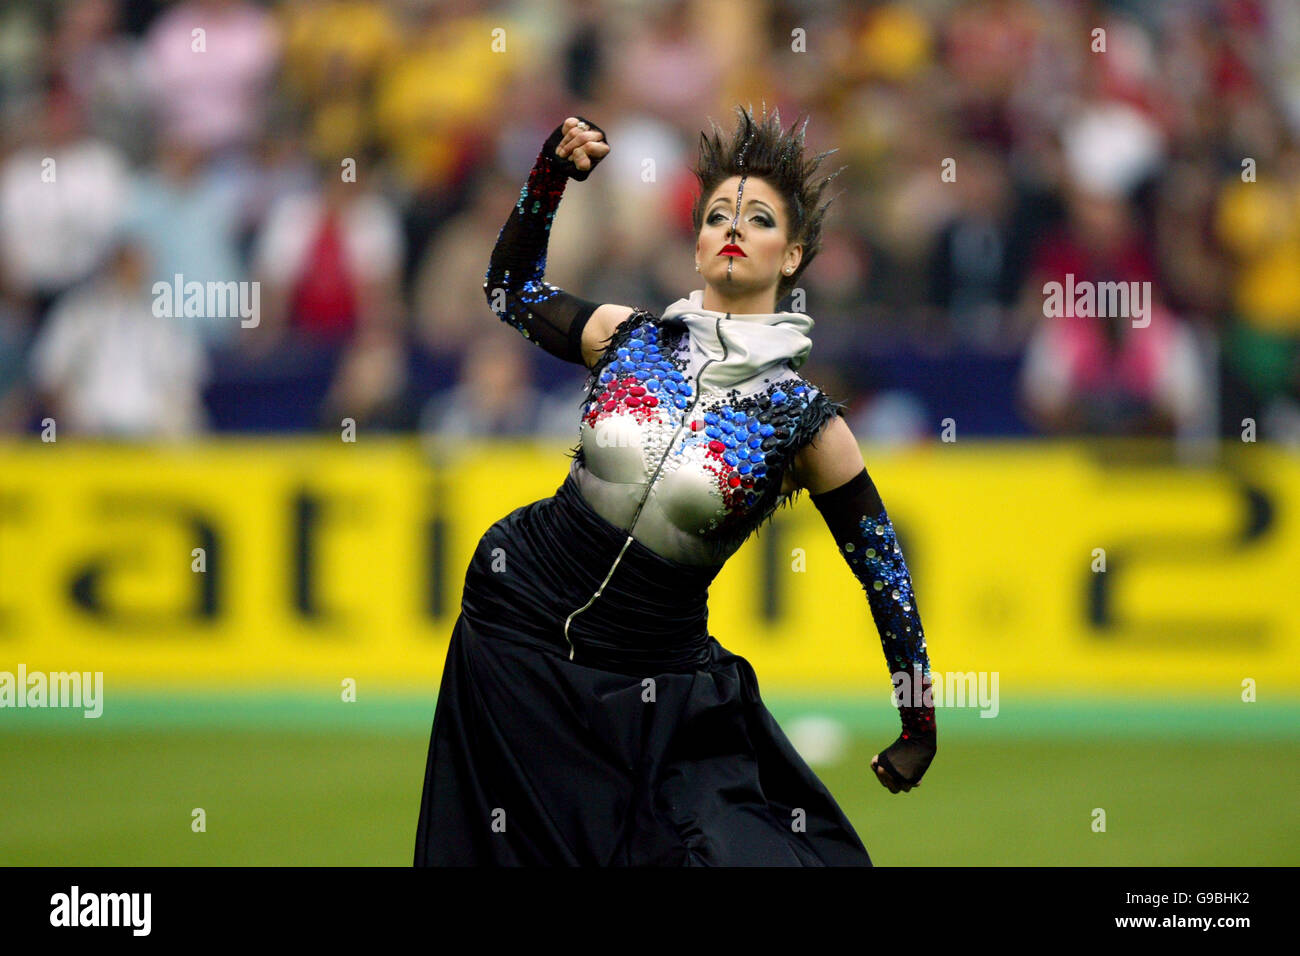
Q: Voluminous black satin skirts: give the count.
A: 1